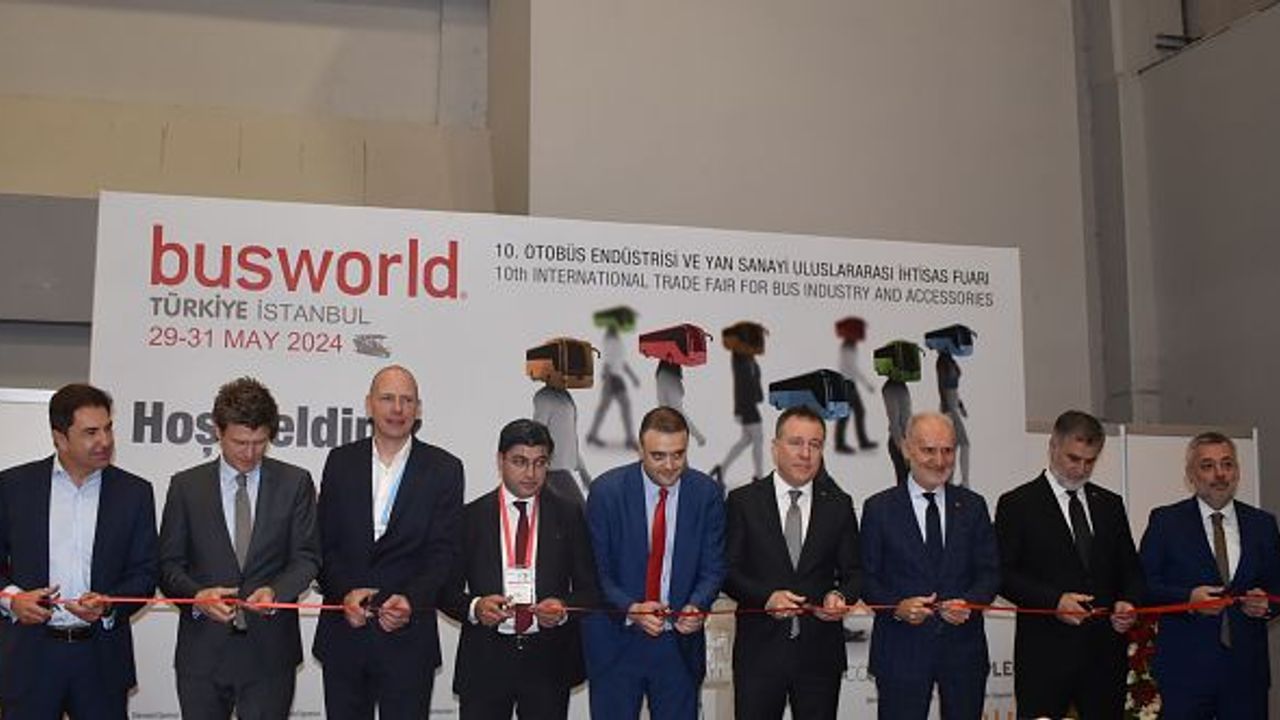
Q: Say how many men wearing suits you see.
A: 9